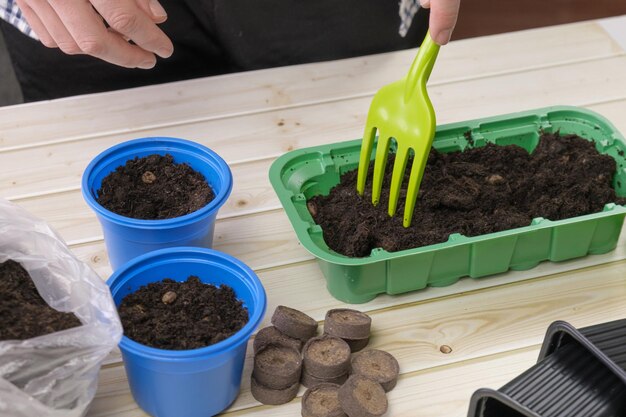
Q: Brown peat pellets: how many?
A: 11